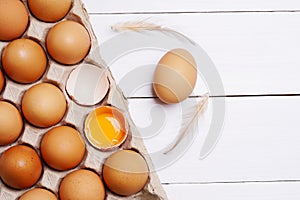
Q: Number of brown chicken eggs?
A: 13